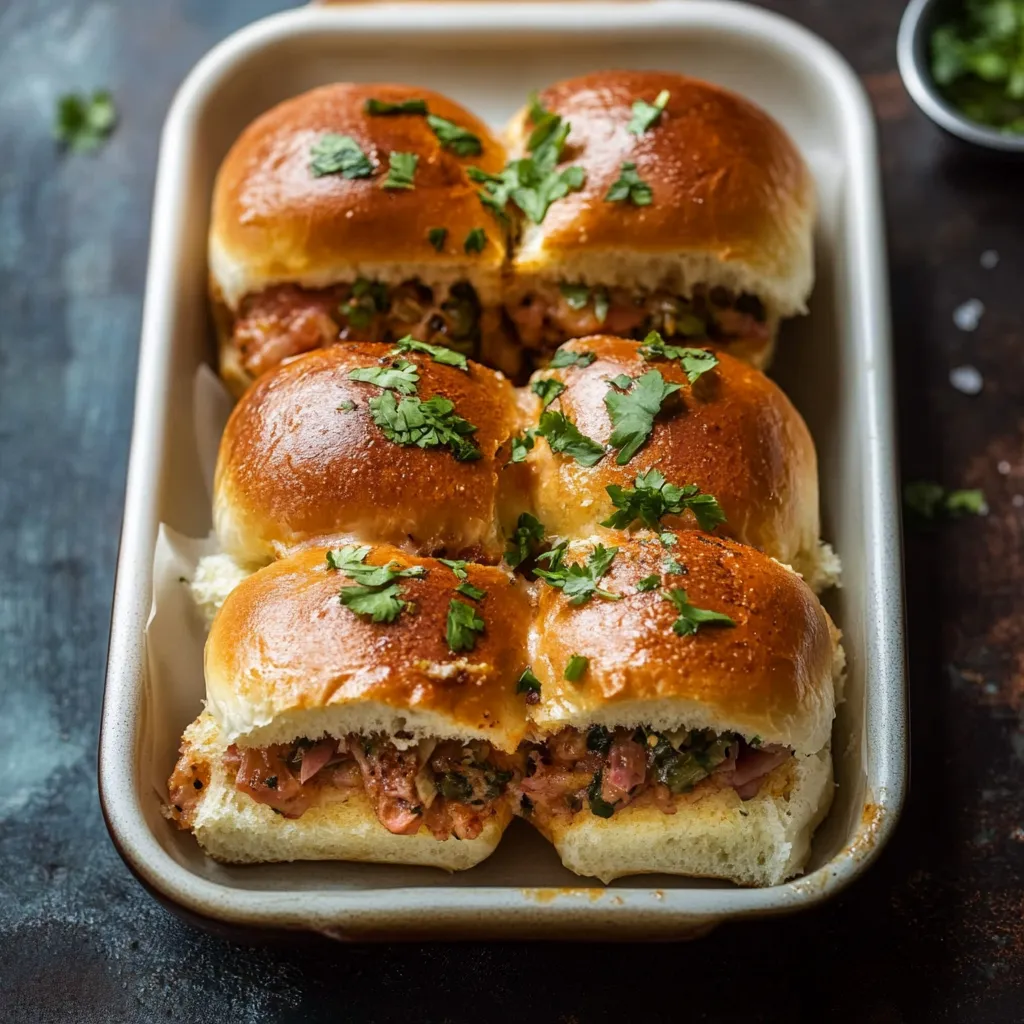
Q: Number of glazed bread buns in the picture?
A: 6